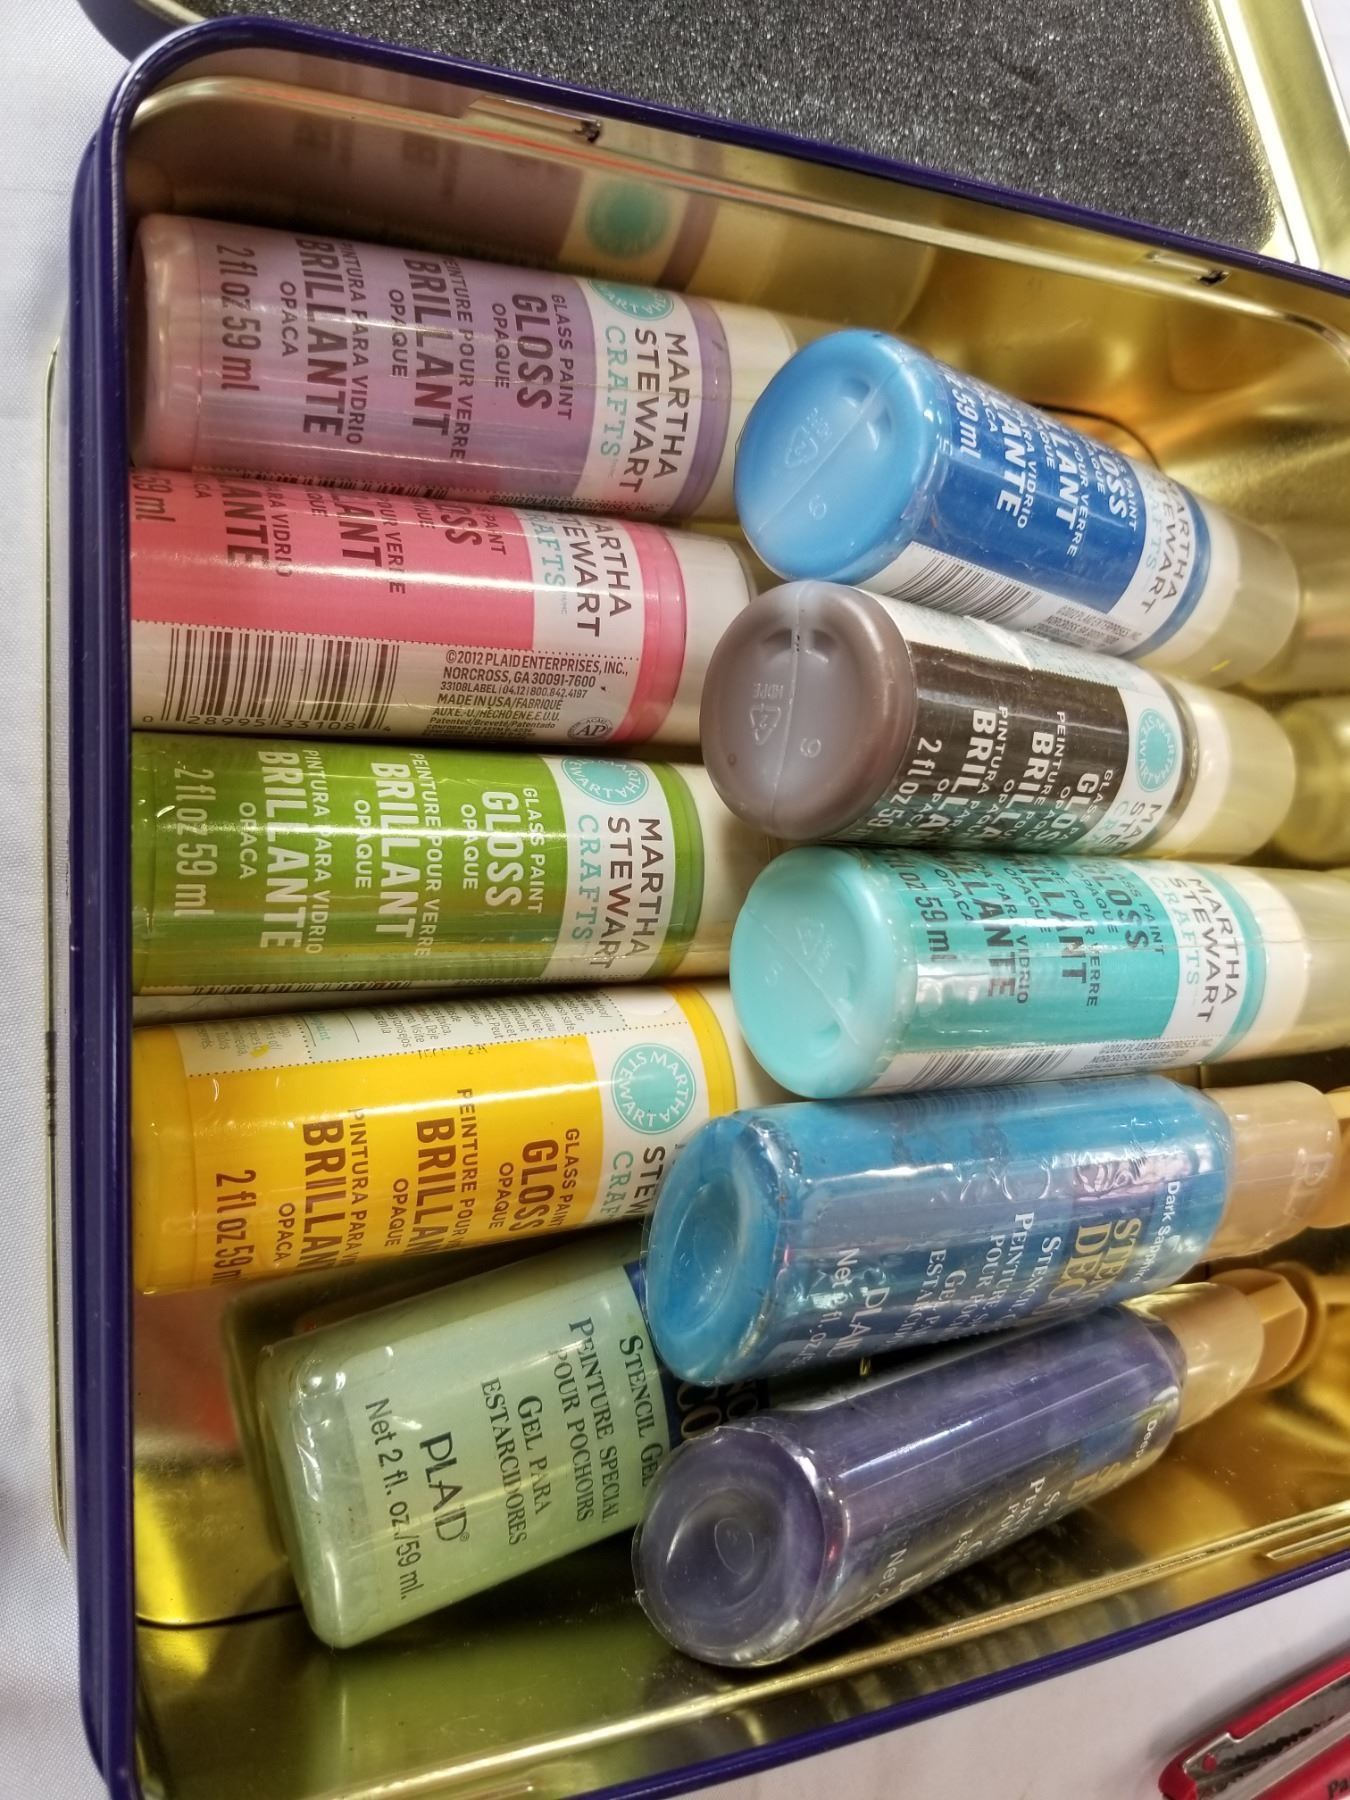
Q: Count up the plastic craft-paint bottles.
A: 10